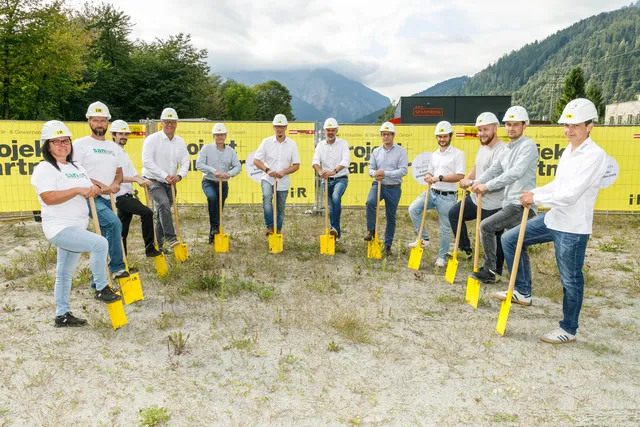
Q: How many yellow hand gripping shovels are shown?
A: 12